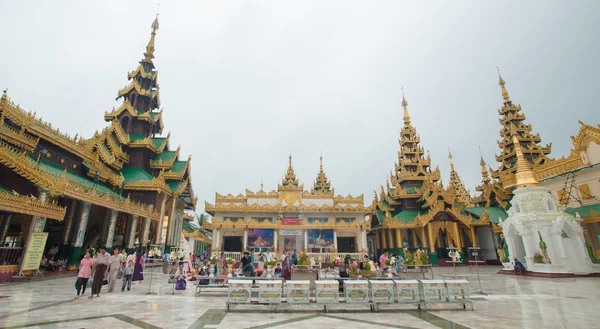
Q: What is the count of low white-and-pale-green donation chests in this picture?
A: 9